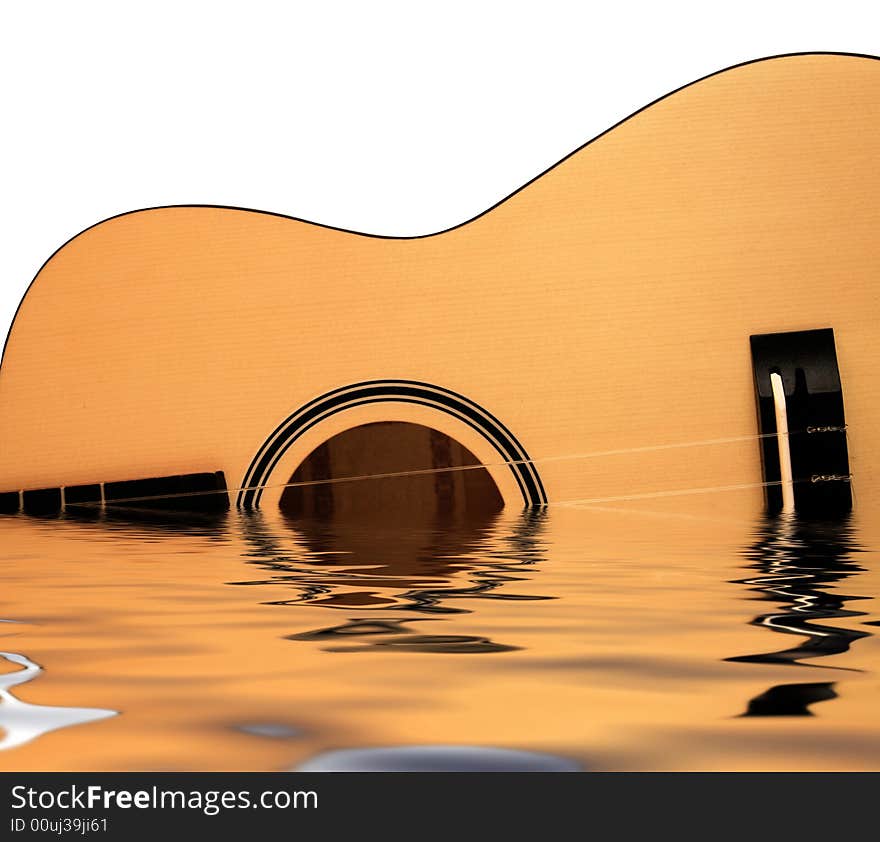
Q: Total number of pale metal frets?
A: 3